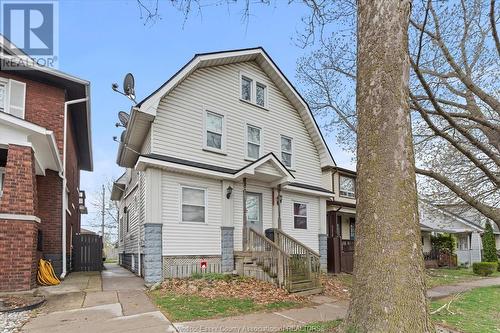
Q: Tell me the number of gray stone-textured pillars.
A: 3